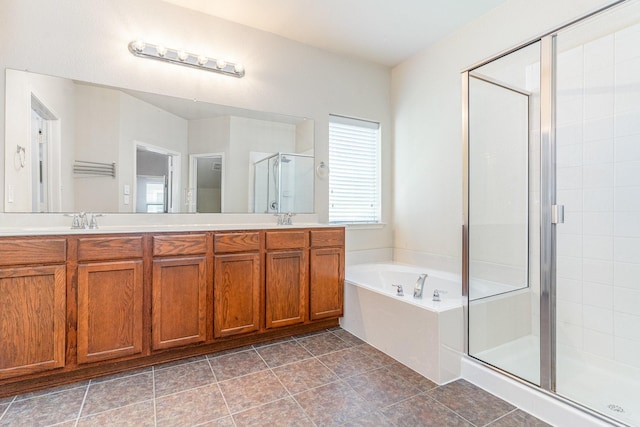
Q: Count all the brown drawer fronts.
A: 6